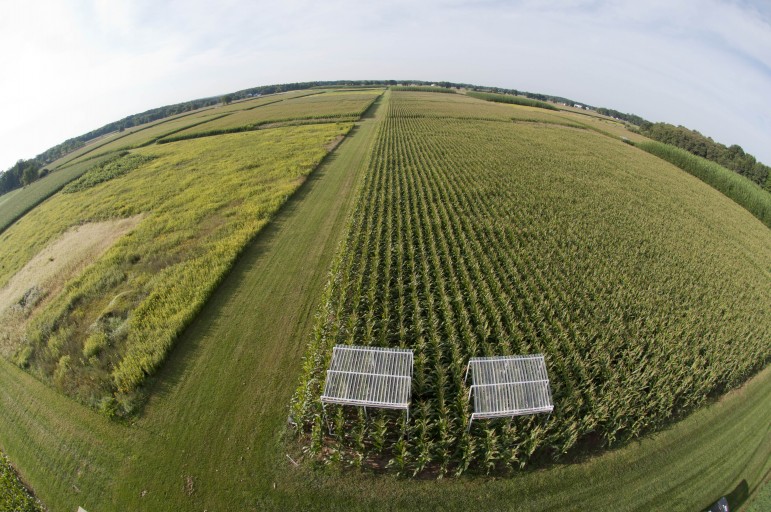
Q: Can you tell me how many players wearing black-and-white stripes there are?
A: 0